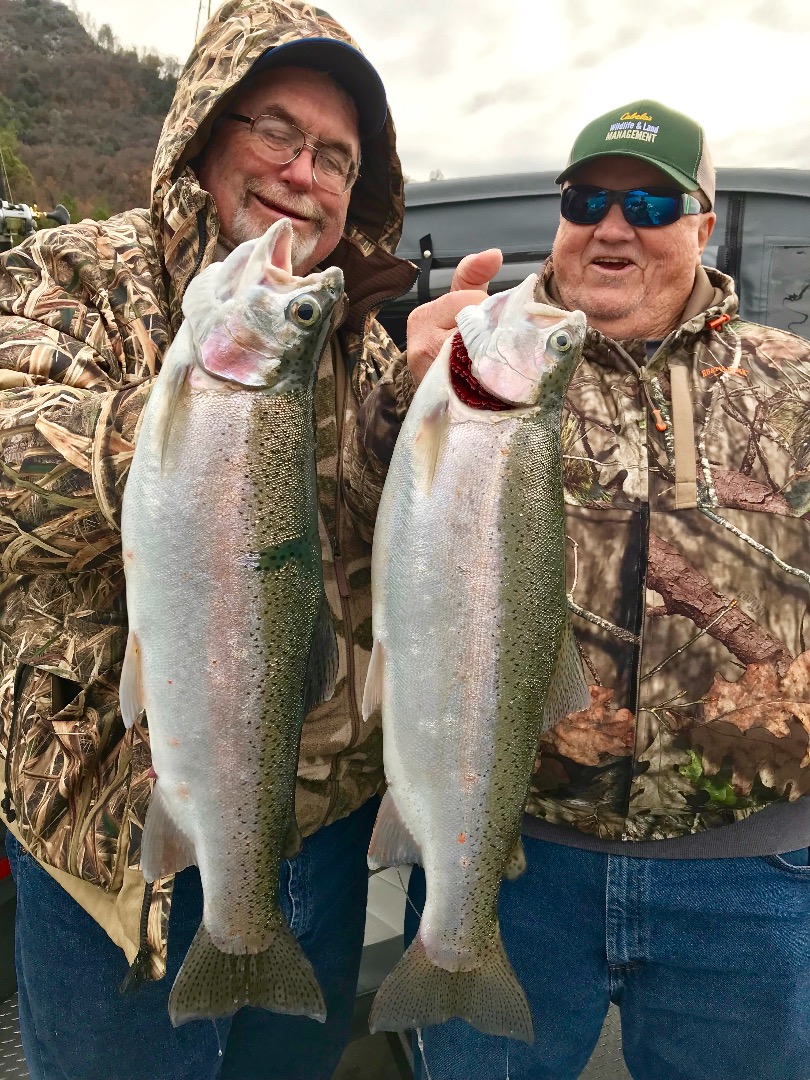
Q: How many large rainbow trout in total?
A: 2